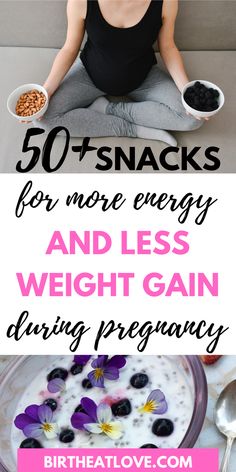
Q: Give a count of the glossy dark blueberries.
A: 11